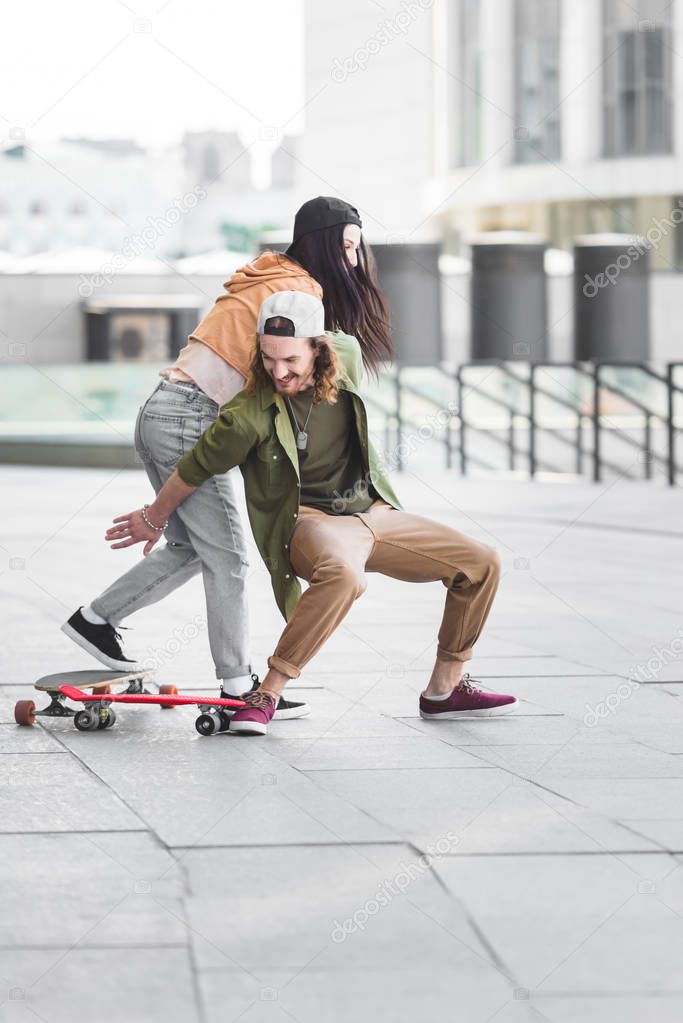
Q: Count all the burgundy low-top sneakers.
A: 2